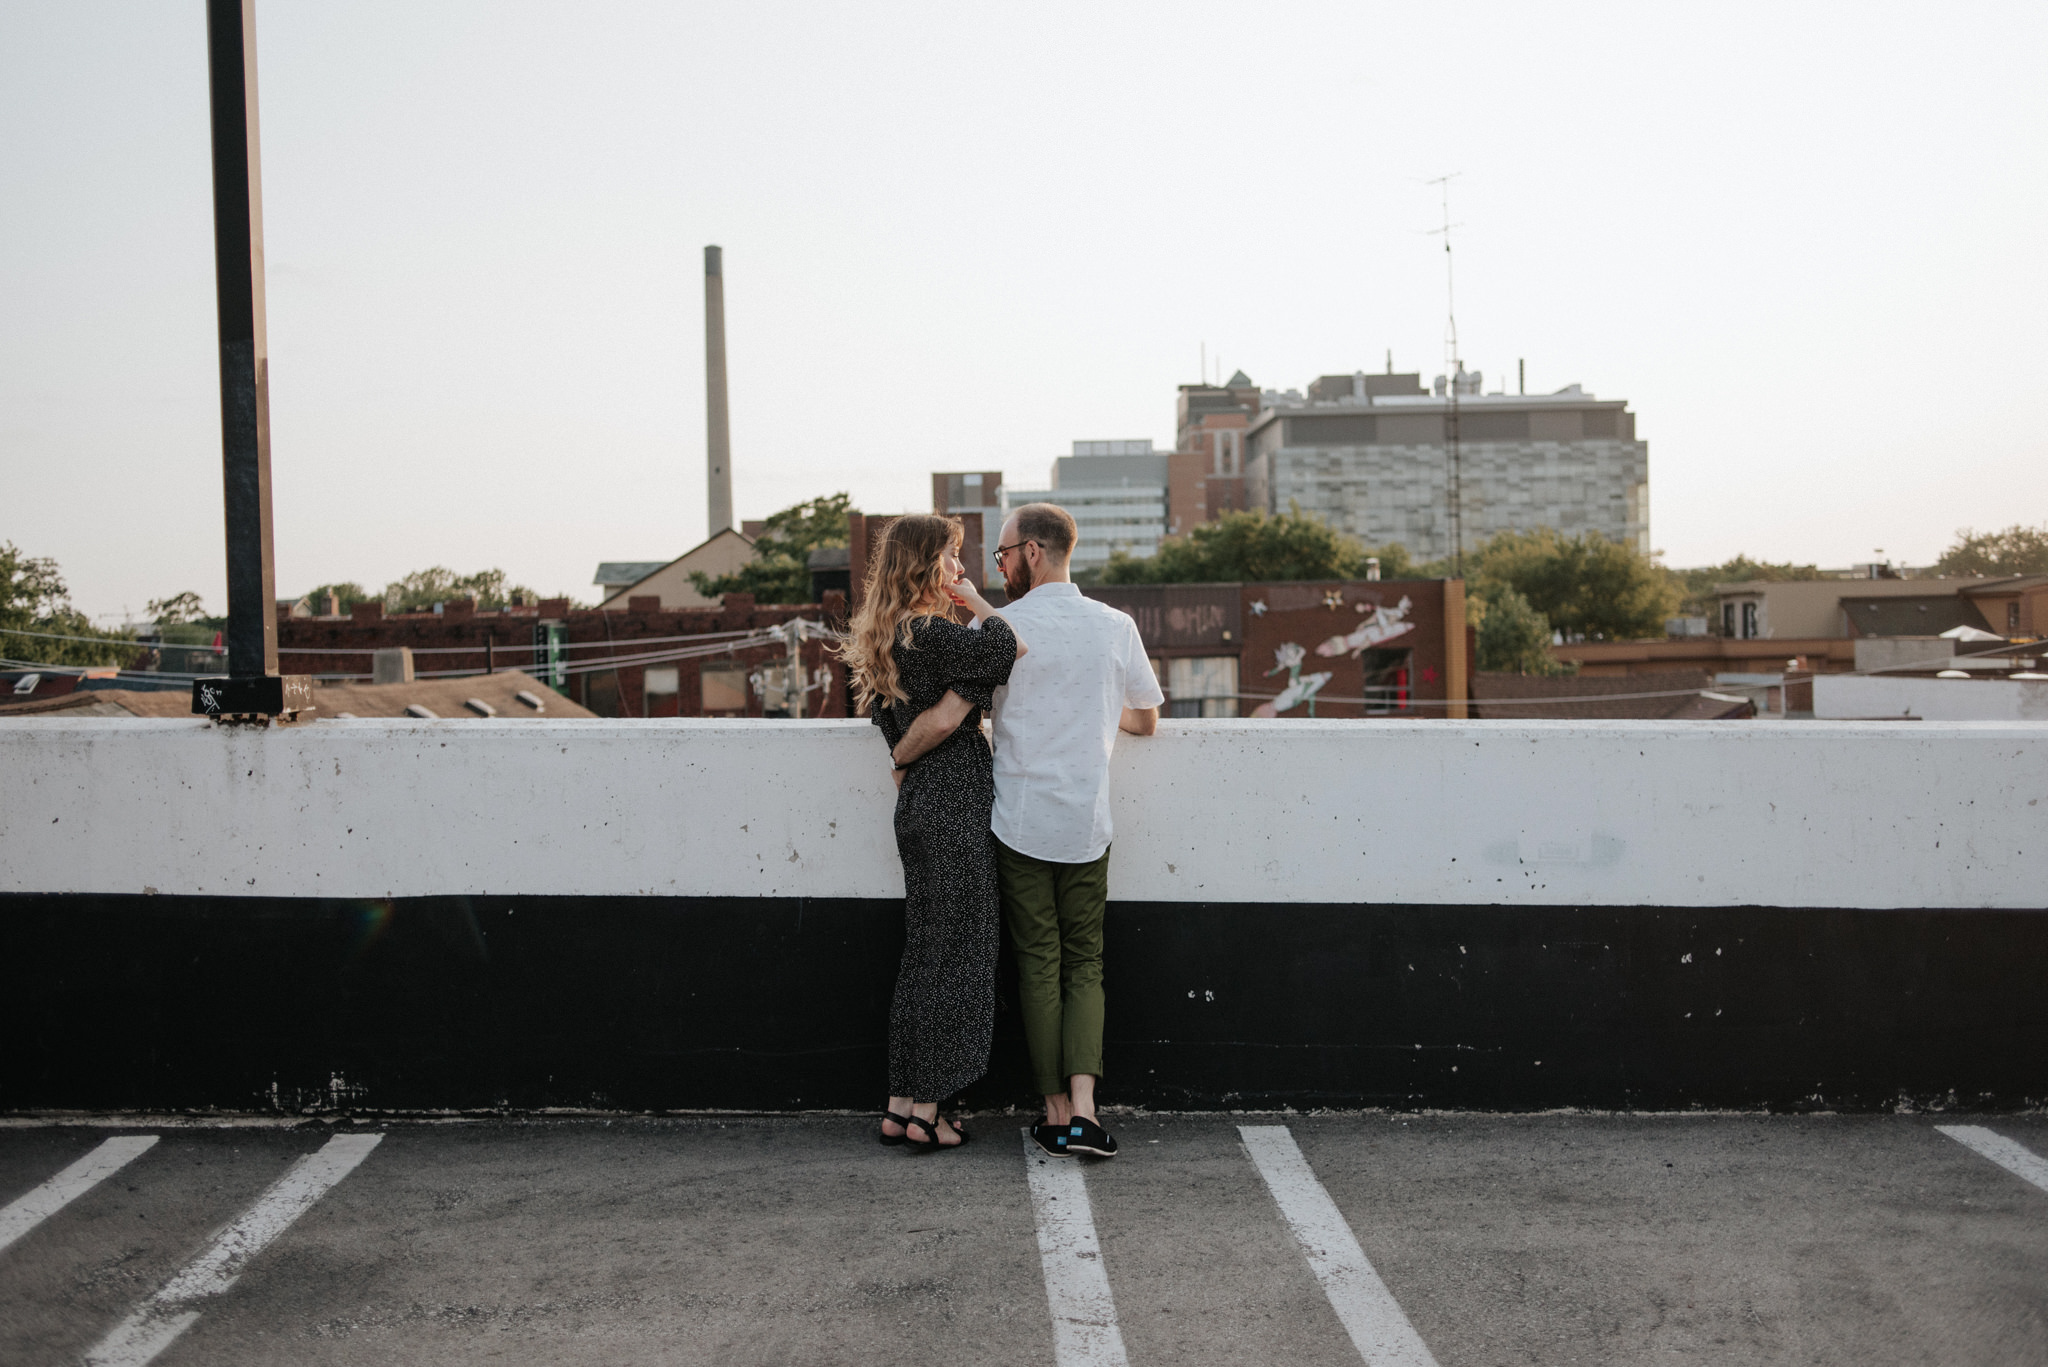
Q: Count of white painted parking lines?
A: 5